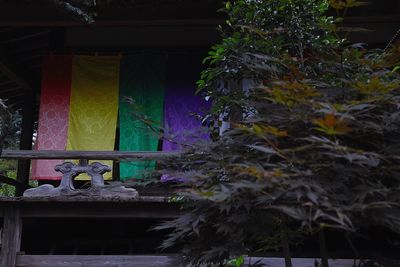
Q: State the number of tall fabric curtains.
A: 4